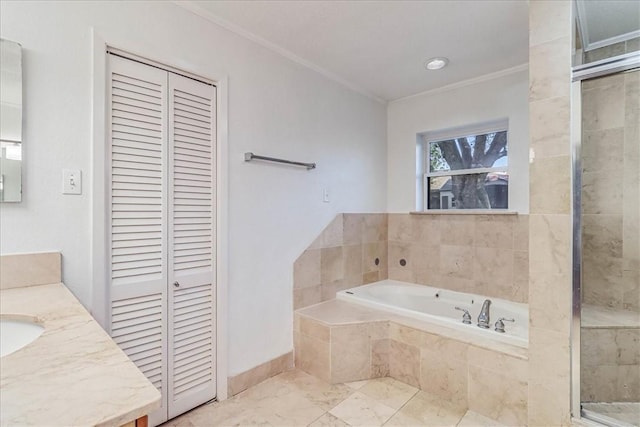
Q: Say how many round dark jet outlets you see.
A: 2